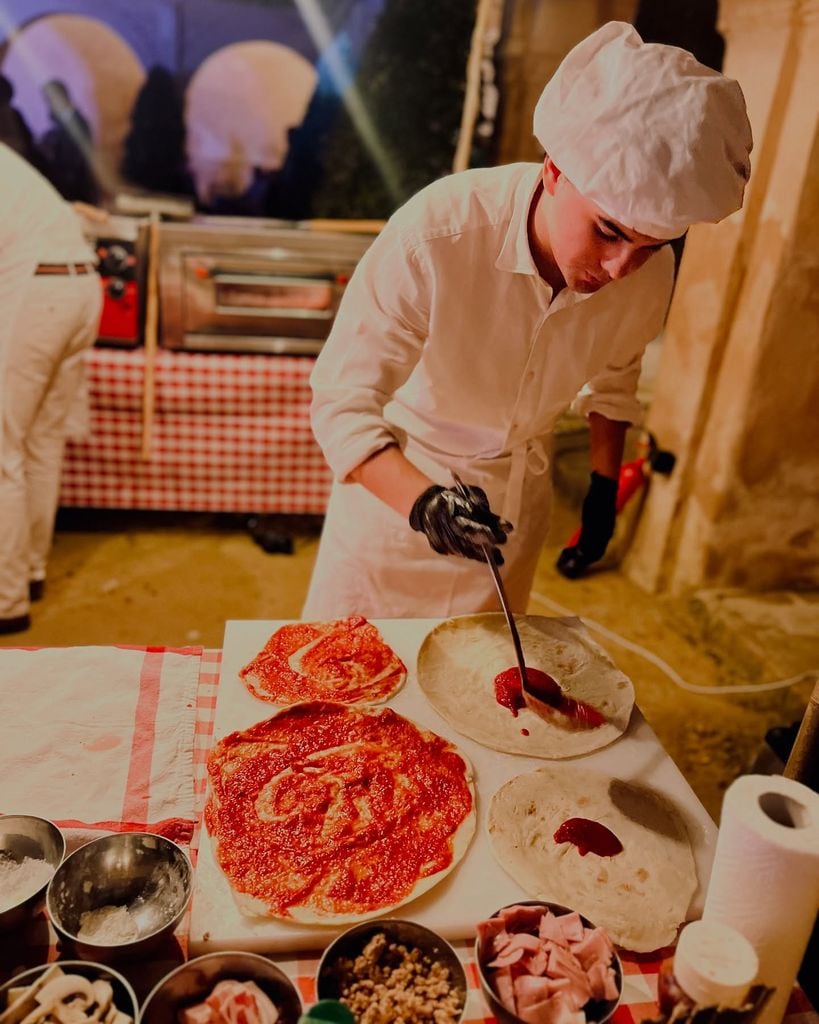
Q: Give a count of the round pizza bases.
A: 4